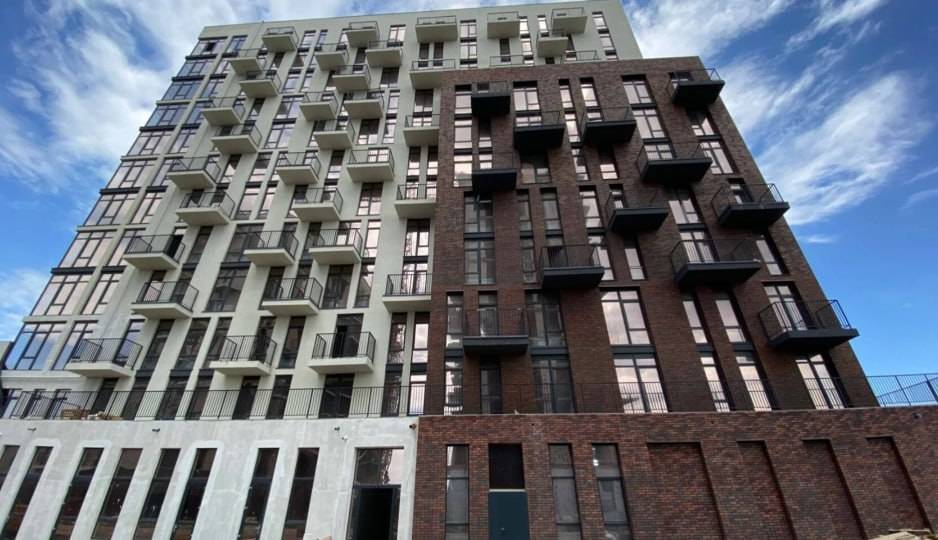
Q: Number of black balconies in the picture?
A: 12